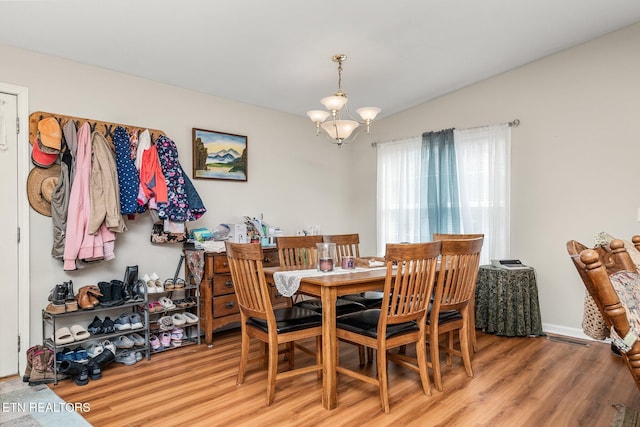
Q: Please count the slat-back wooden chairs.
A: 6